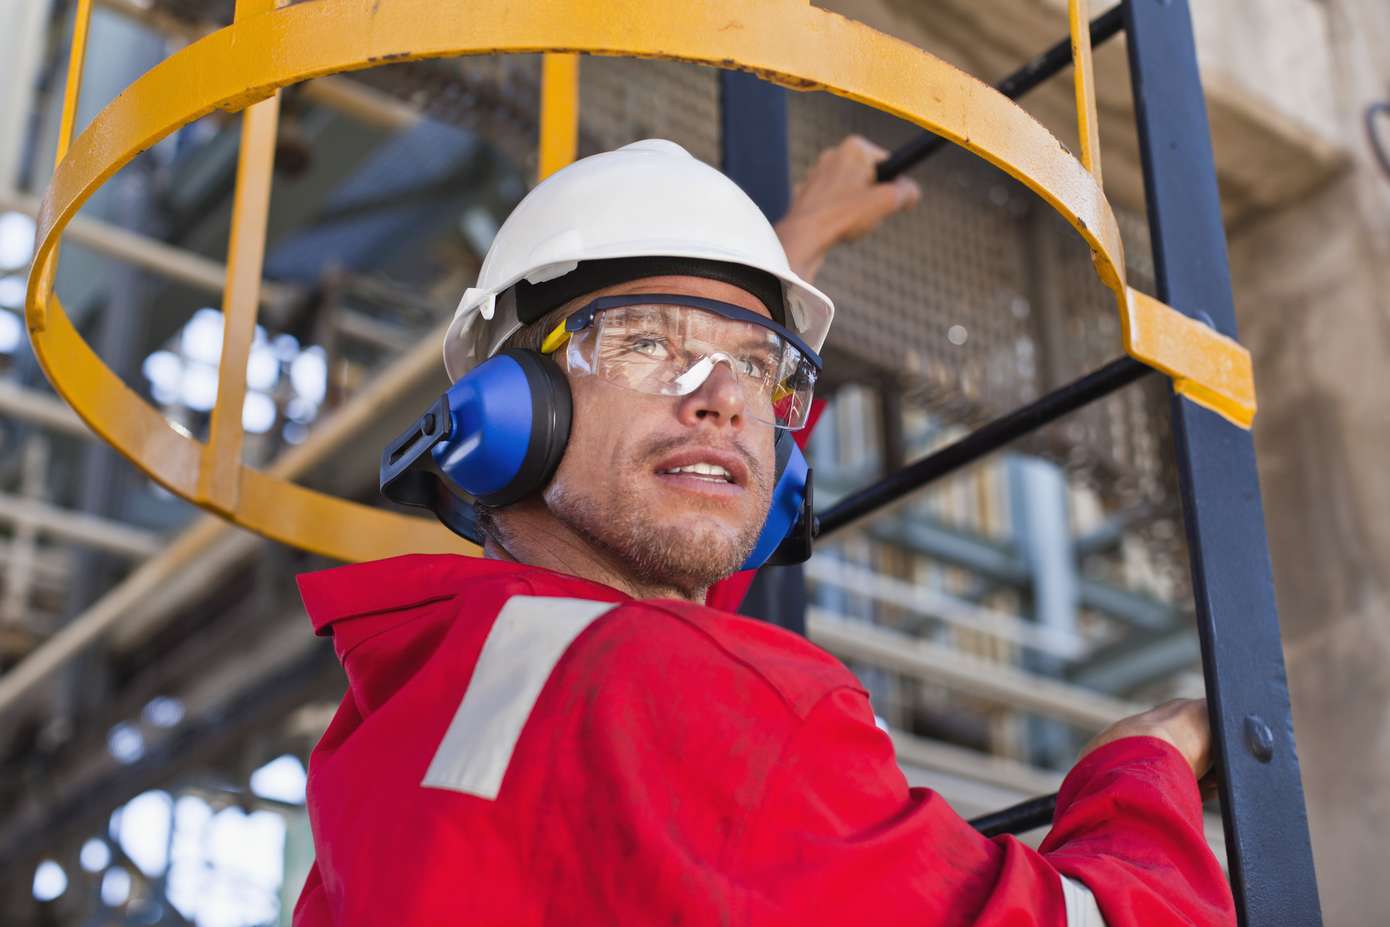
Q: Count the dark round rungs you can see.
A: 3